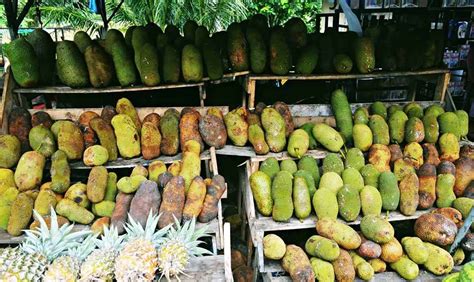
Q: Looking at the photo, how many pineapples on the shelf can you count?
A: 5